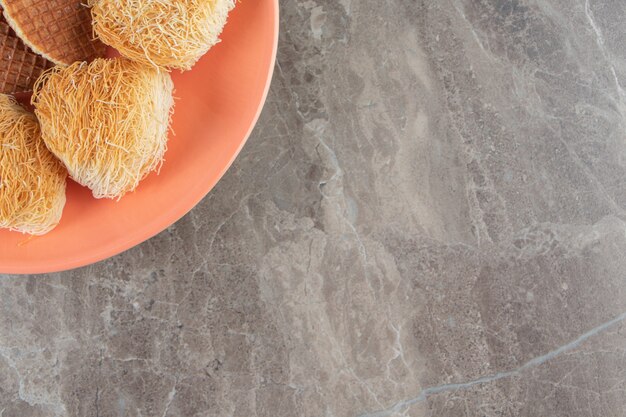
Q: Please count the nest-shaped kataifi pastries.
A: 3